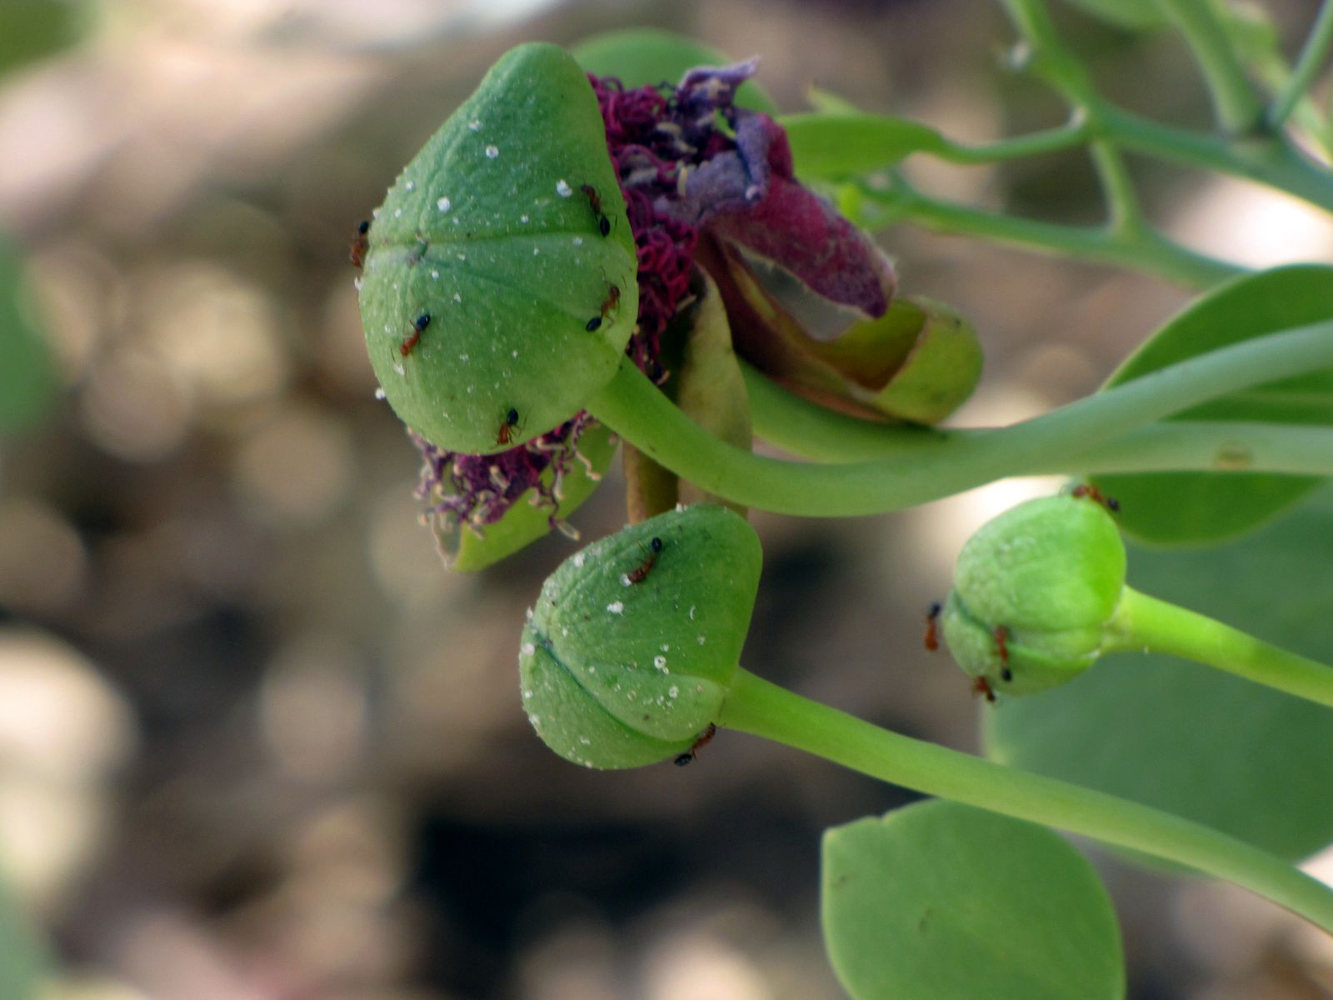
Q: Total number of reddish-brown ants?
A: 11